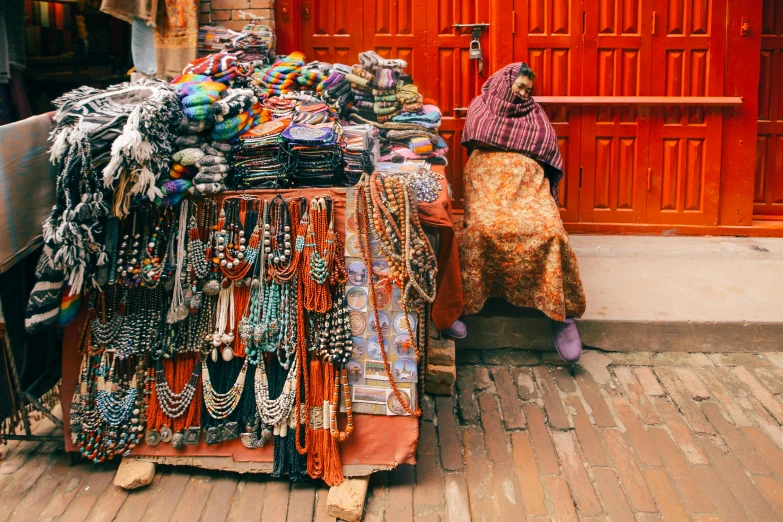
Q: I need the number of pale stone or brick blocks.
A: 2